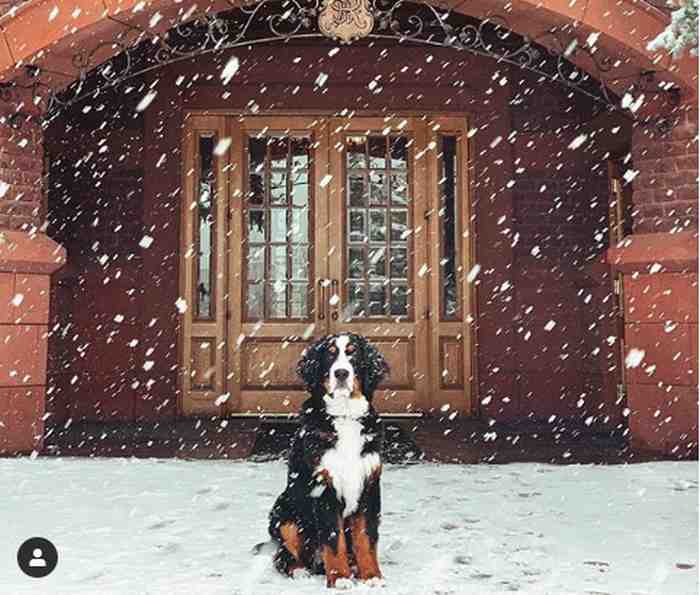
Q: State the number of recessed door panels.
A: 4